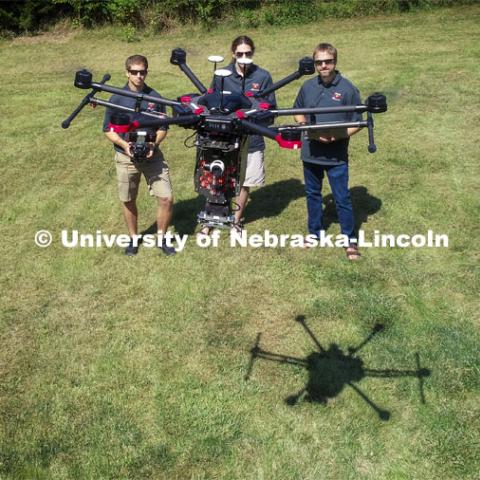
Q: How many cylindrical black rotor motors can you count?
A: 6